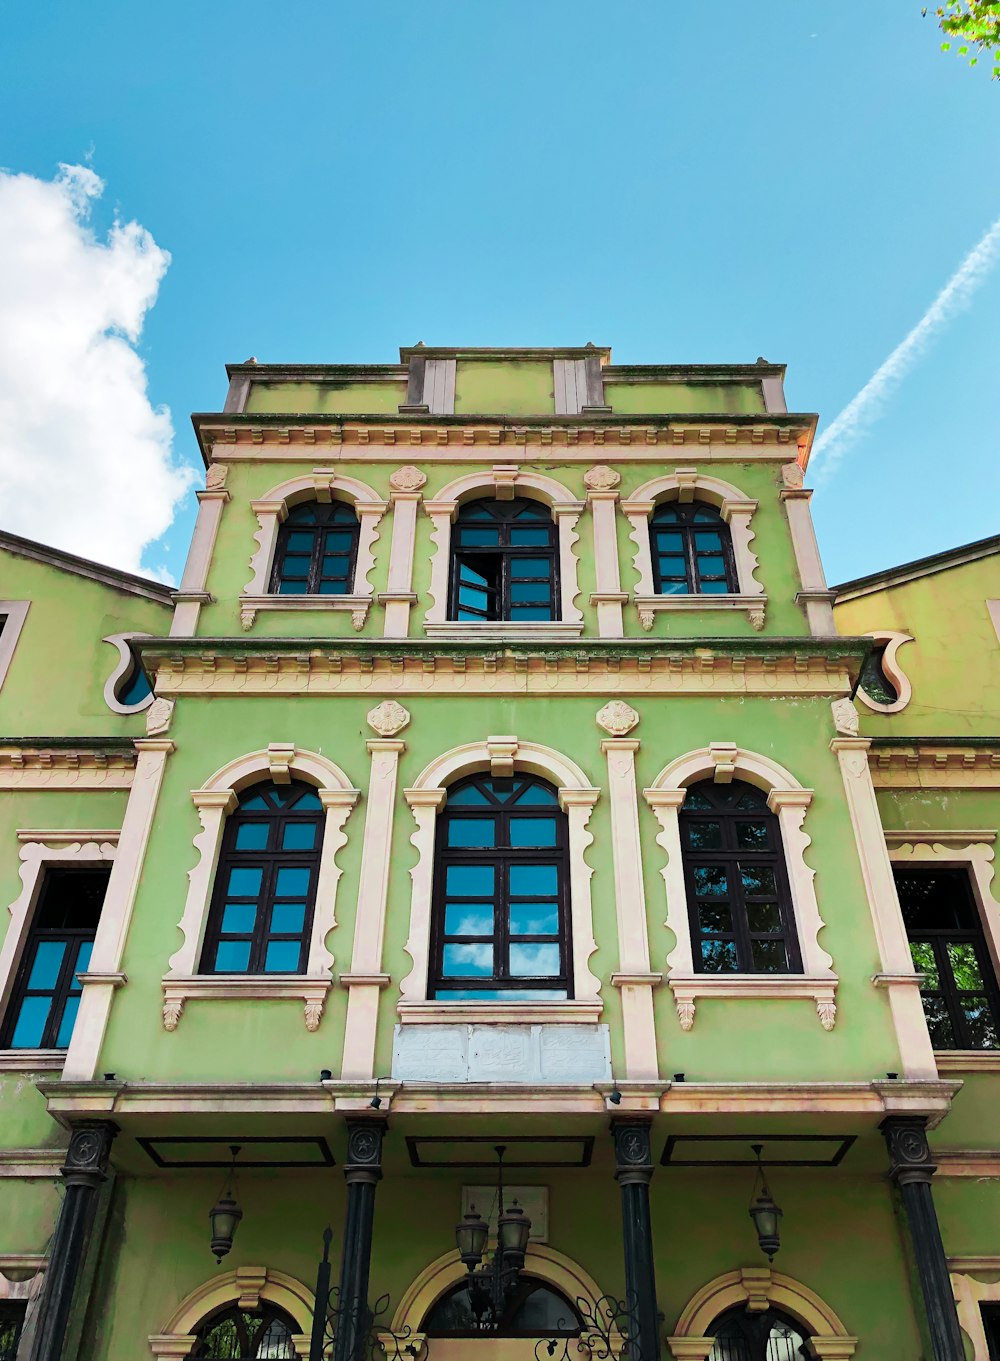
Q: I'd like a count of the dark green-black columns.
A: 4